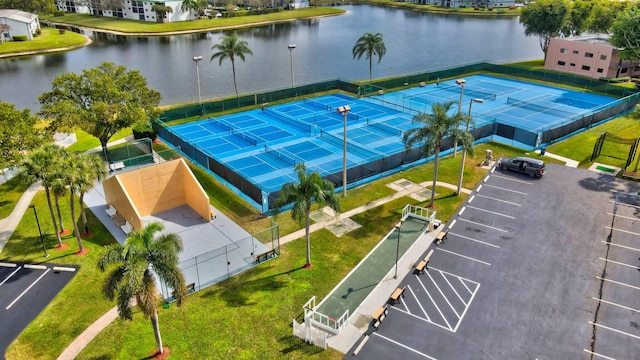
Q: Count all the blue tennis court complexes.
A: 1